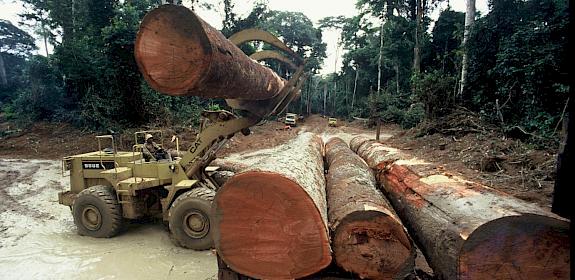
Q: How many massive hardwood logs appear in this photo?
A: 4